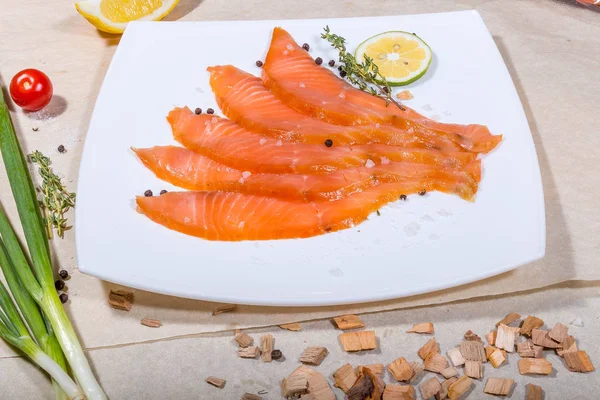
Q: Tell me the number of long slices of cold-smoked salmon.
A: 5